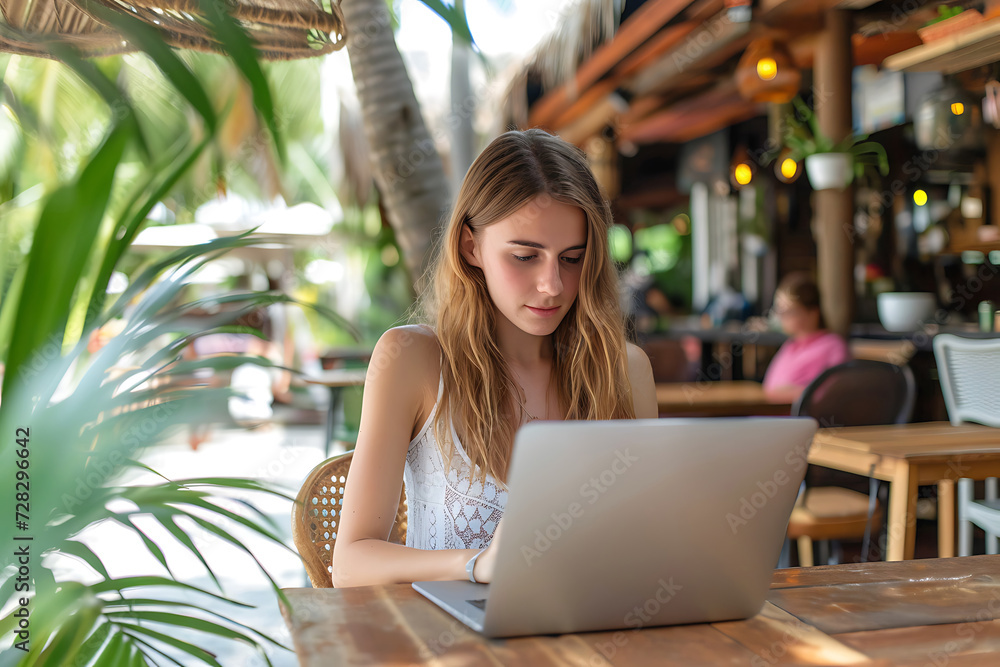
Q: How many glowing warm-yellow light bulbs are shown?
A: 5